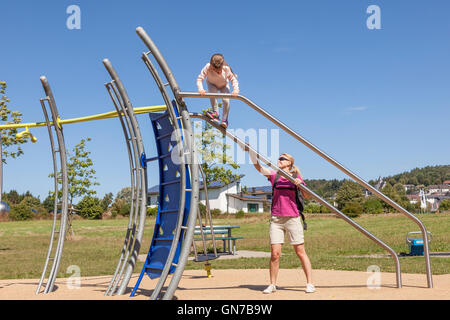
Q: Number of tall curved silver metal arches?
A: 3